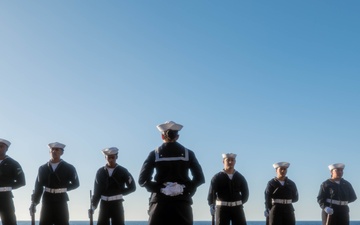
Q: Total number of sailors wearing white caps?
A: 7